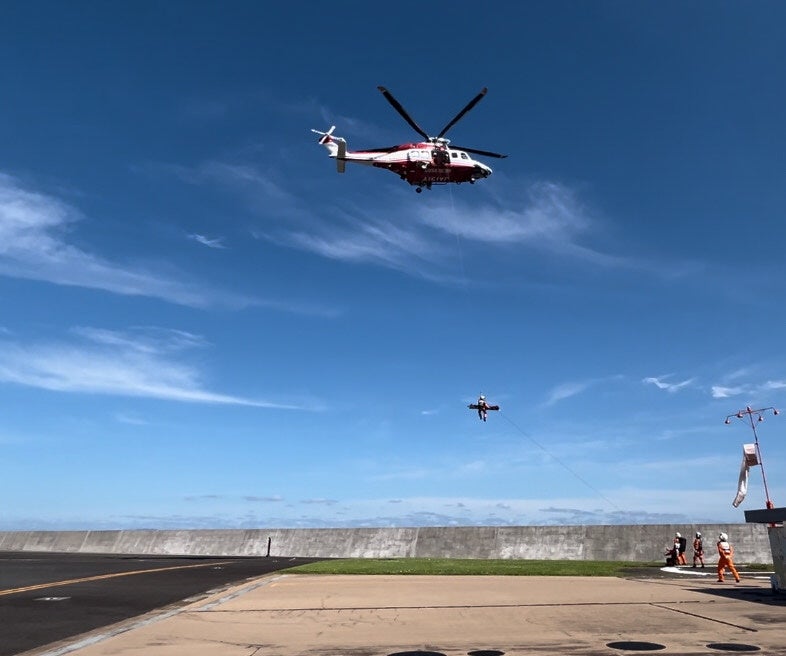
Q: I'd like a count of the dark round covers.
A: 4